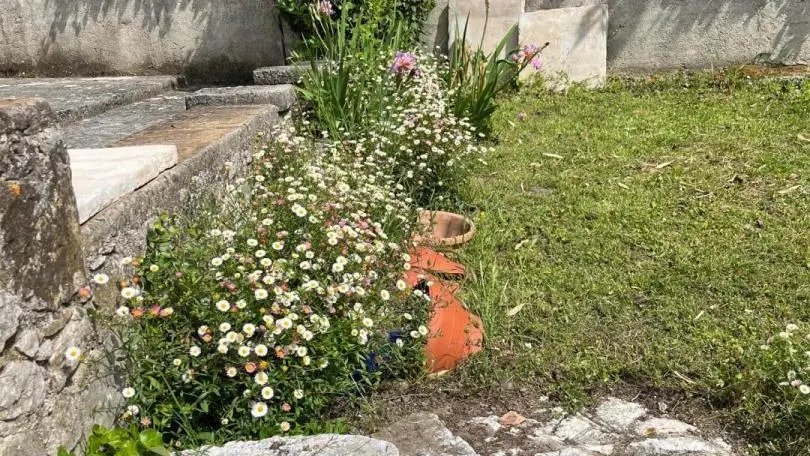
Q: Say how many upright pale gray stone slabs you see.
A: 2